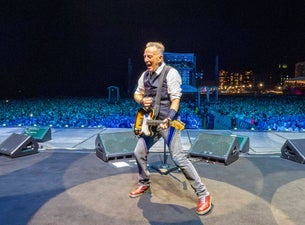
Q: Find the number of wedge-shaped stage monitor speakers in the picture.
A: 6